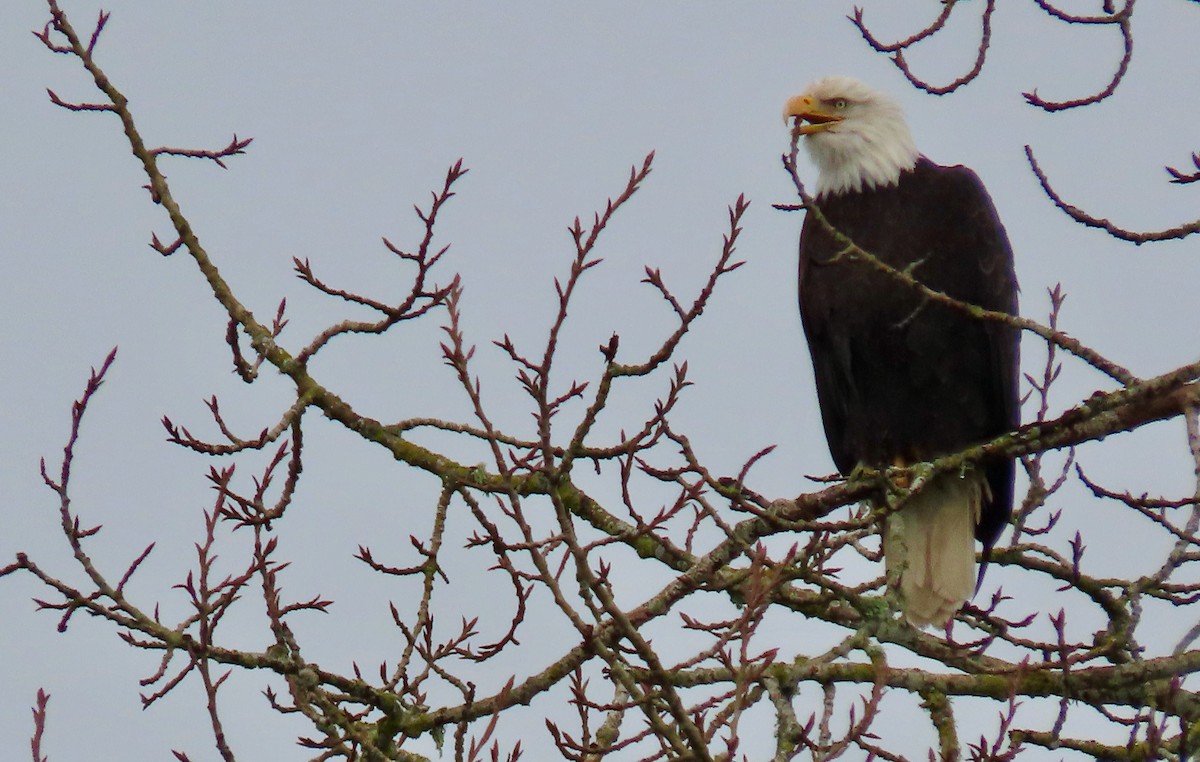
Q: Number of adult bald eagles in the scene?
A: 1